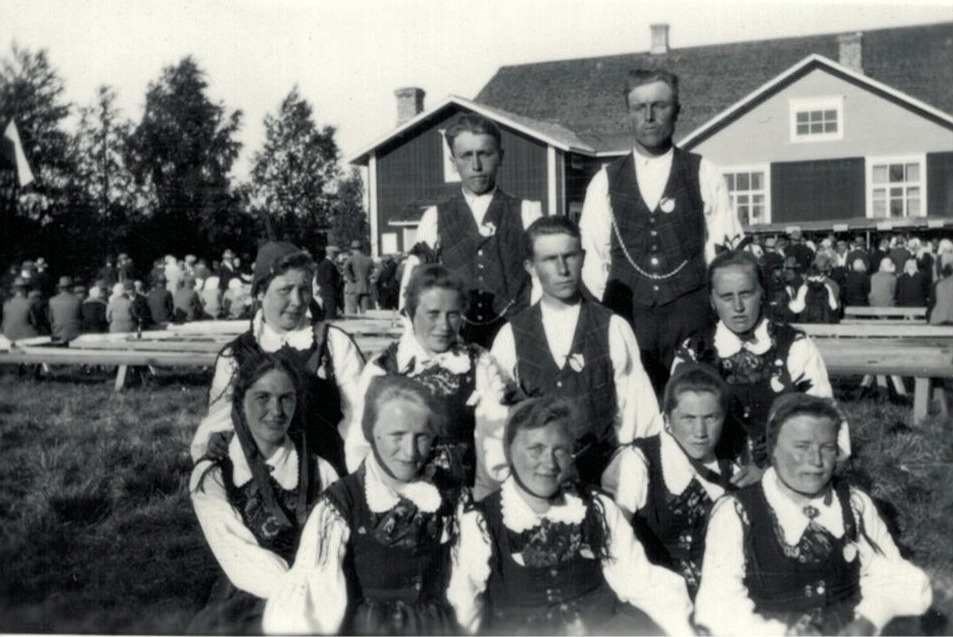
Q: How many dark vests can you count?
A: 11